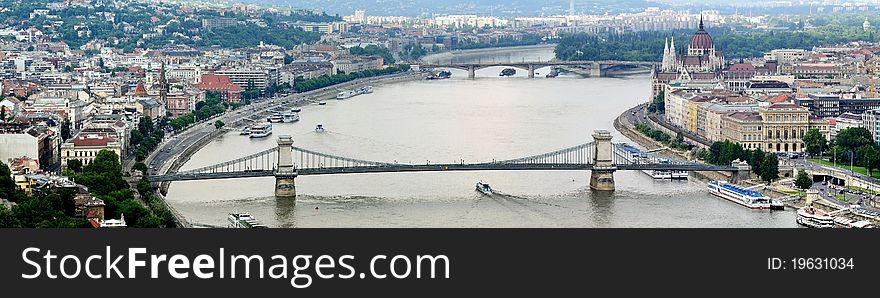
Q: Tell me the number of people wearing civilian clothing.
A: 0